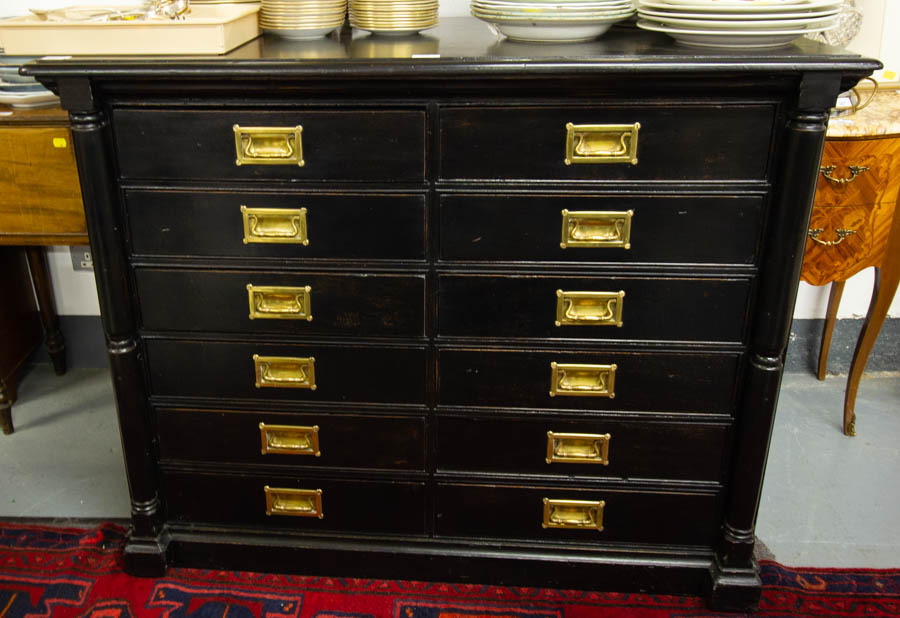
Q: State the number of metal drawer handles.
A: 14